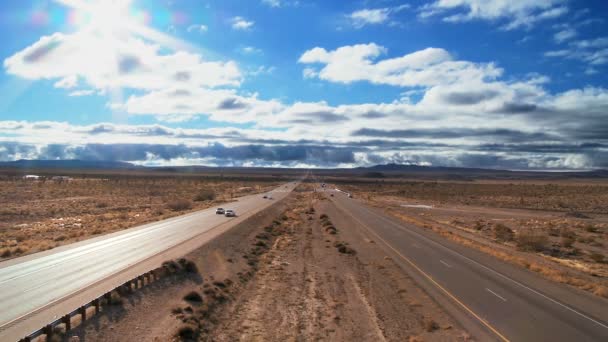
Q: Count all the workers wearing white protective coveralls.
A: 0